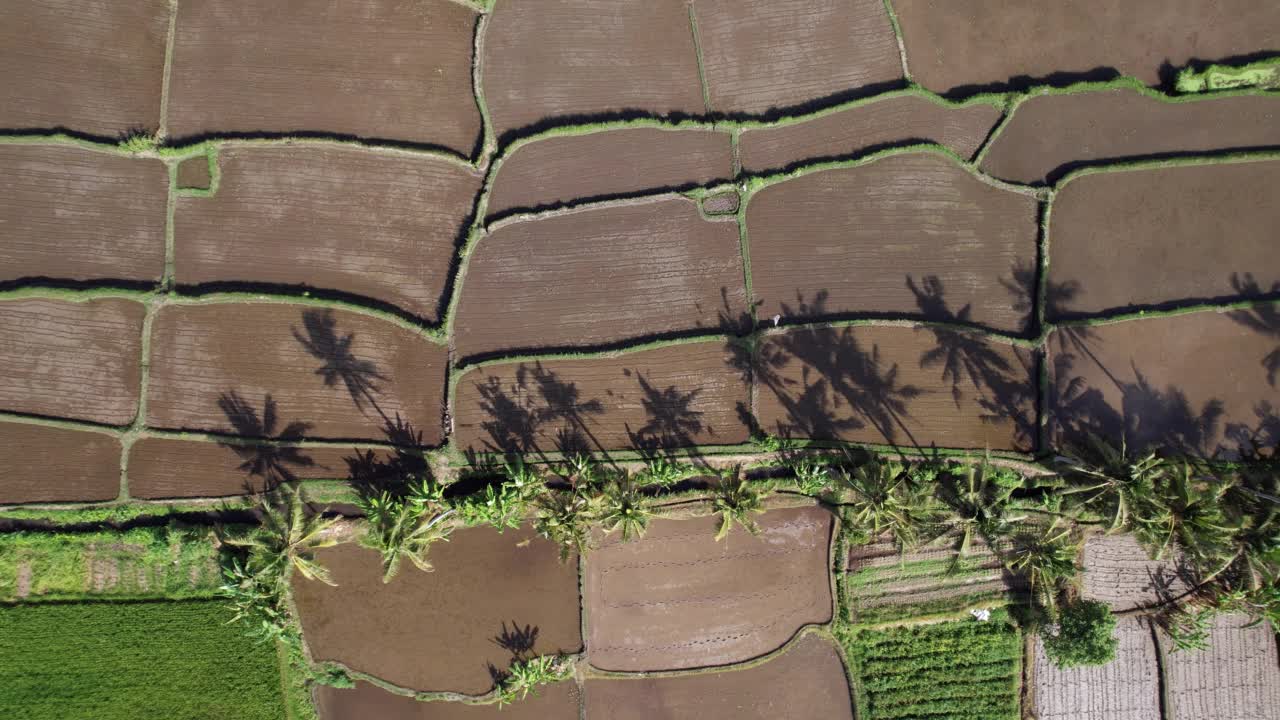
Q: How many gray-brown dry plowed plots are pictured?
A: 3